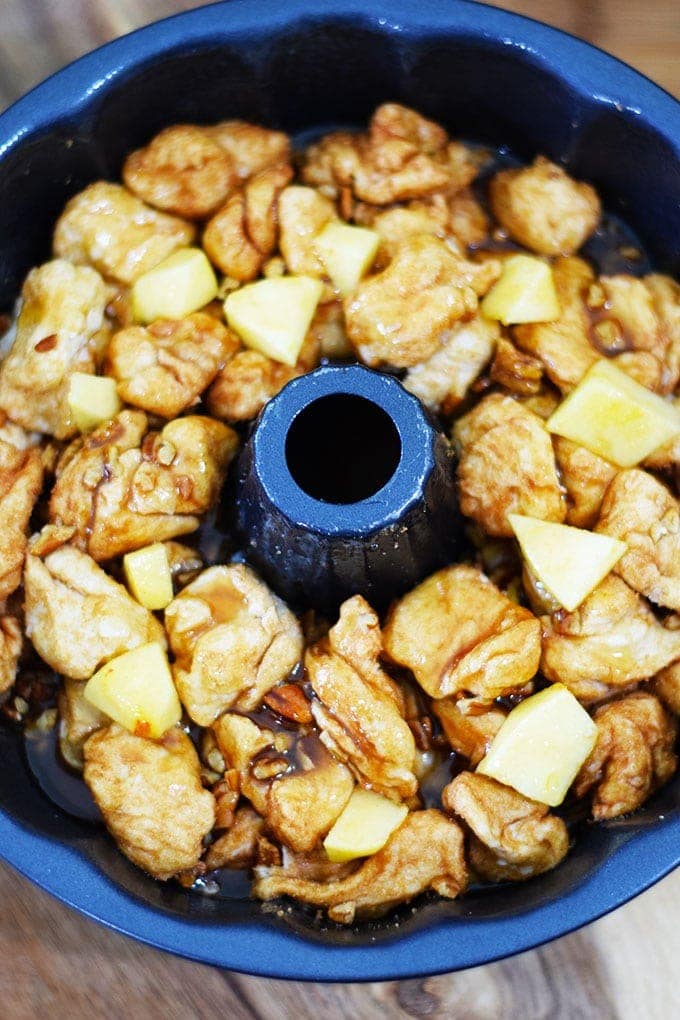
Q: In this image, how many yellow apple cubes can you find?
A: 11